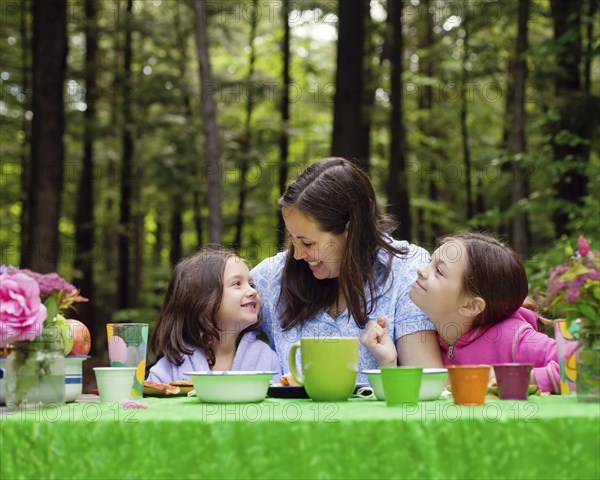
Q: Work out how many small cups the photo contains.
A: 4